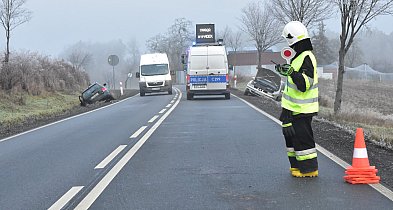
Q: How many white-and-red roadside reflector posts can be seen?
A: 2